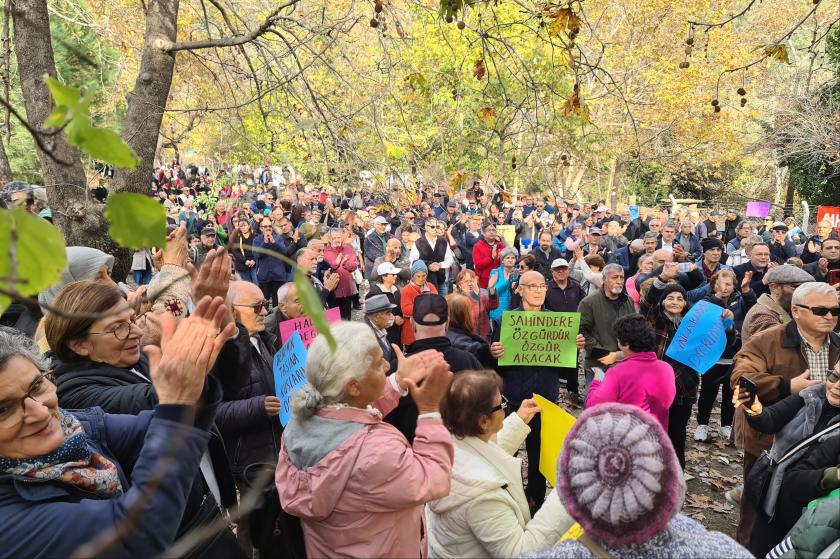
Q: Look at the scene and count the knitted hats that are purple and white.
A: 1